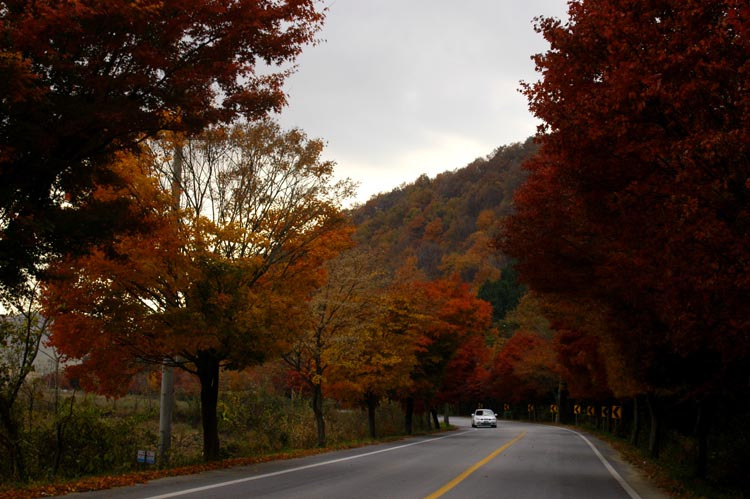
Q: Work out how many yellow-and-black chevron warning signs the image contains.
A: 7